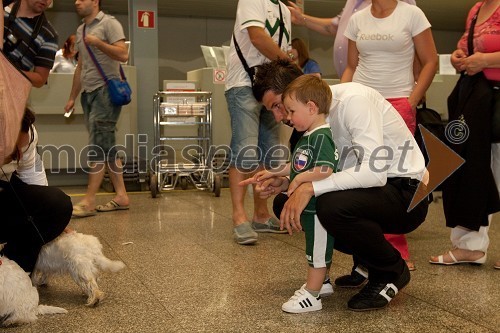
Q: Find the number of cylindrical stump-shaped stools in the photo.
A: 0